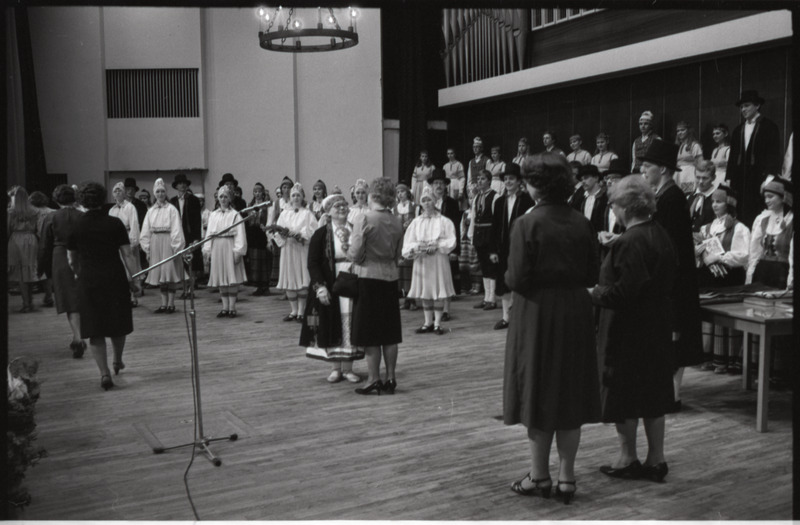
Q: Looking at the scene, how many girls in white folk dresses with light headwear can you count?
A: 6